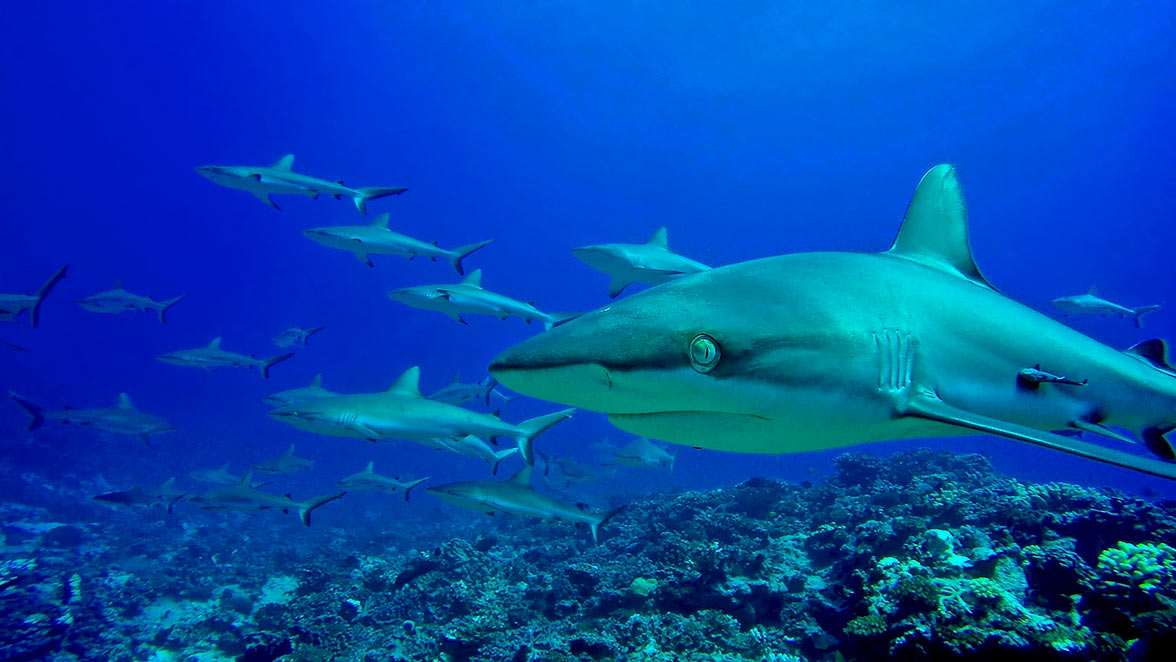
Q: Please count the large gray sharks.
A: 1